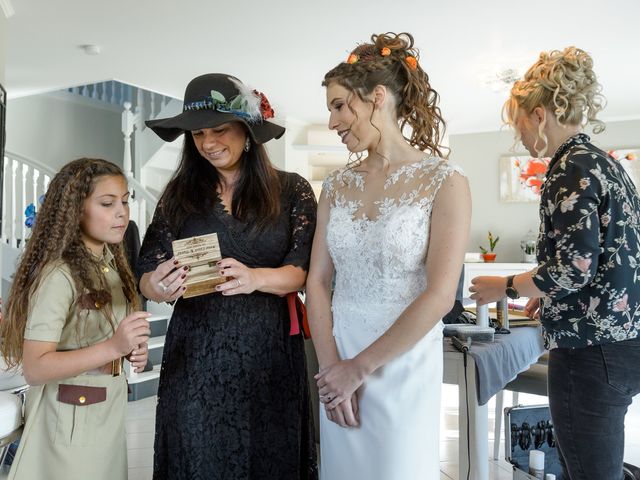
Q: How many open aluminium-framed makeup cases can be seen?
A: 1